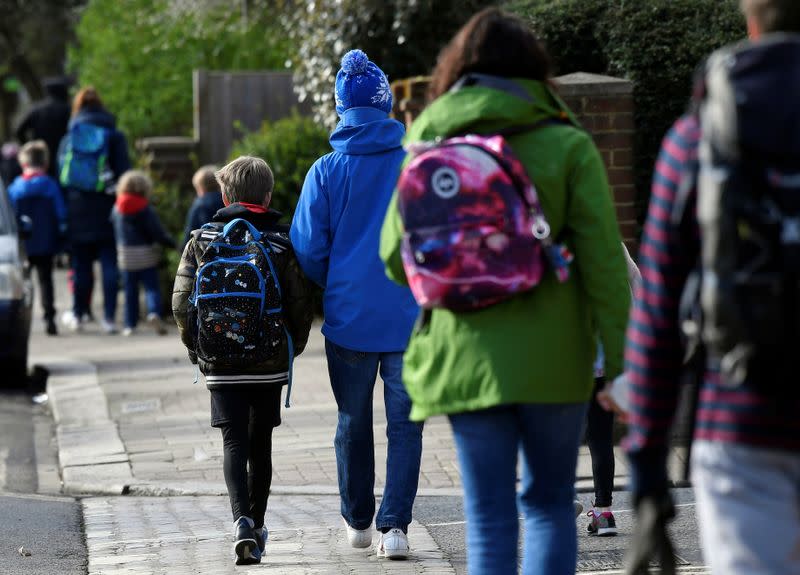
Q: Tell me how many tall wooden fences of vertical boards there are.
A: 1